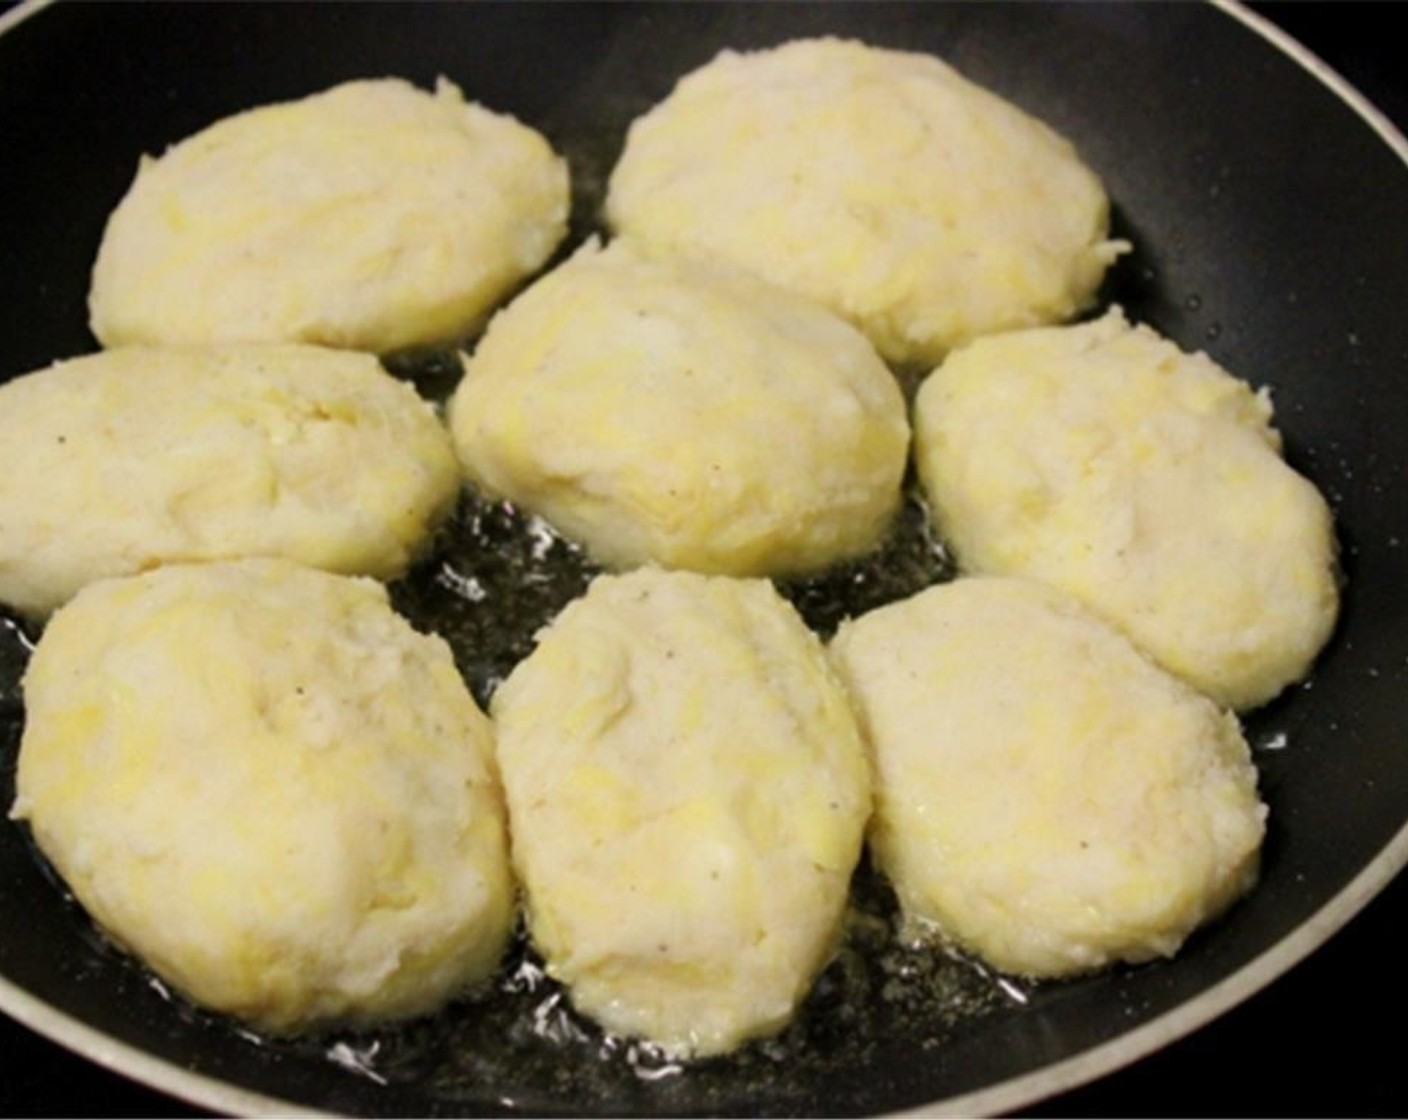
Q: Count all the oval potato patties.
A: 8